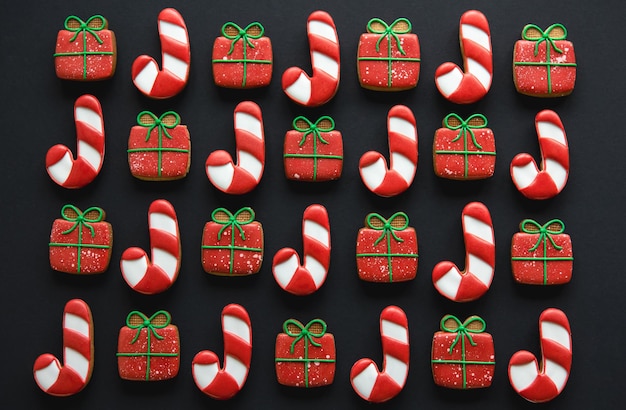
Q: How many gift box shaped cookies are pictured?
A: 14